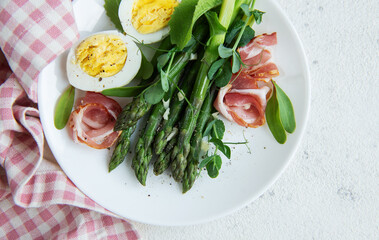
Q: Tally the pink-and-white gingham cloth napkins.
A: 1